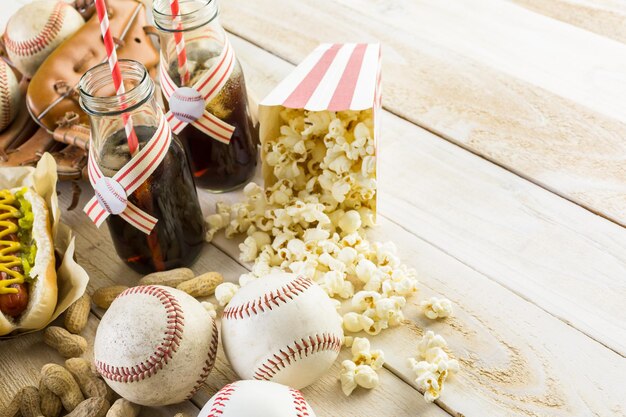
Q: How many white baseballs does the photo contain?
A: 5